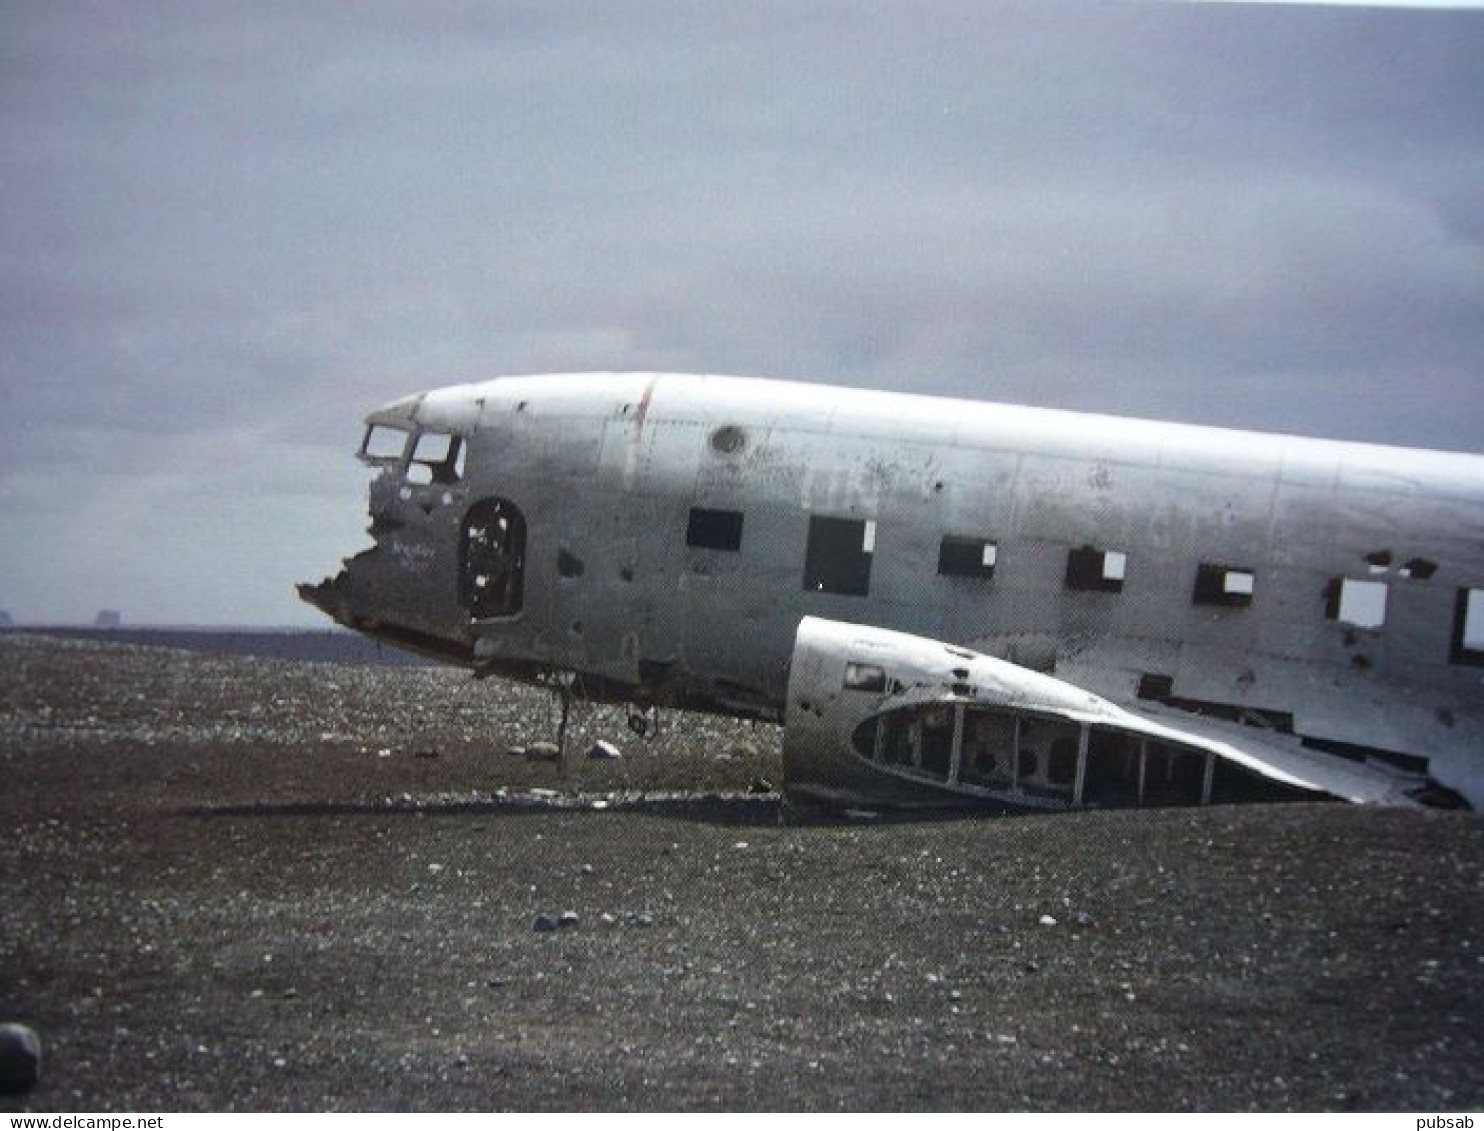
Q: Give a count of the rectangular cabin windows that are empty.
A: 7